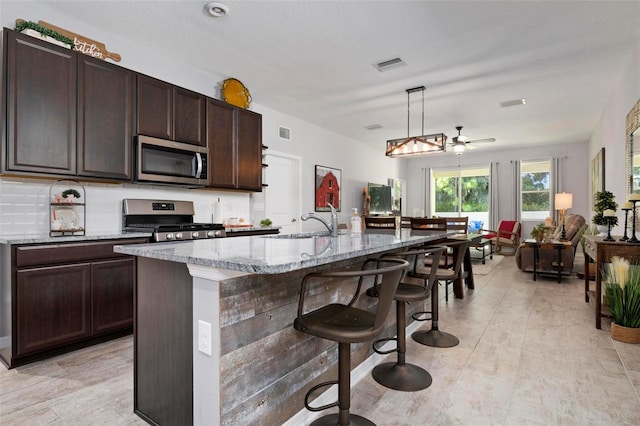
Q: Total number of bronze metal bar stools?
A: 3